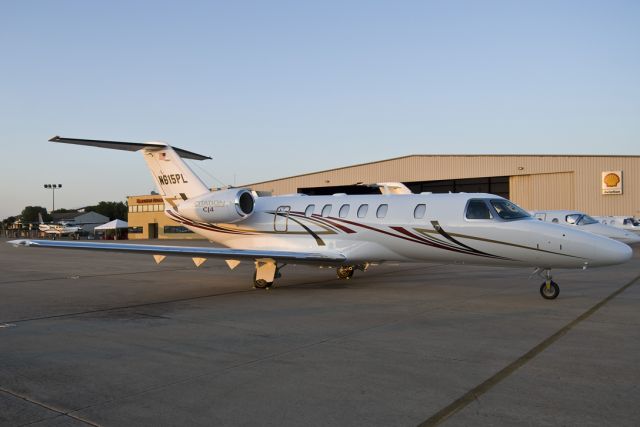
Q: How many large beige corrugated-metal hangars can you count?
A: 1